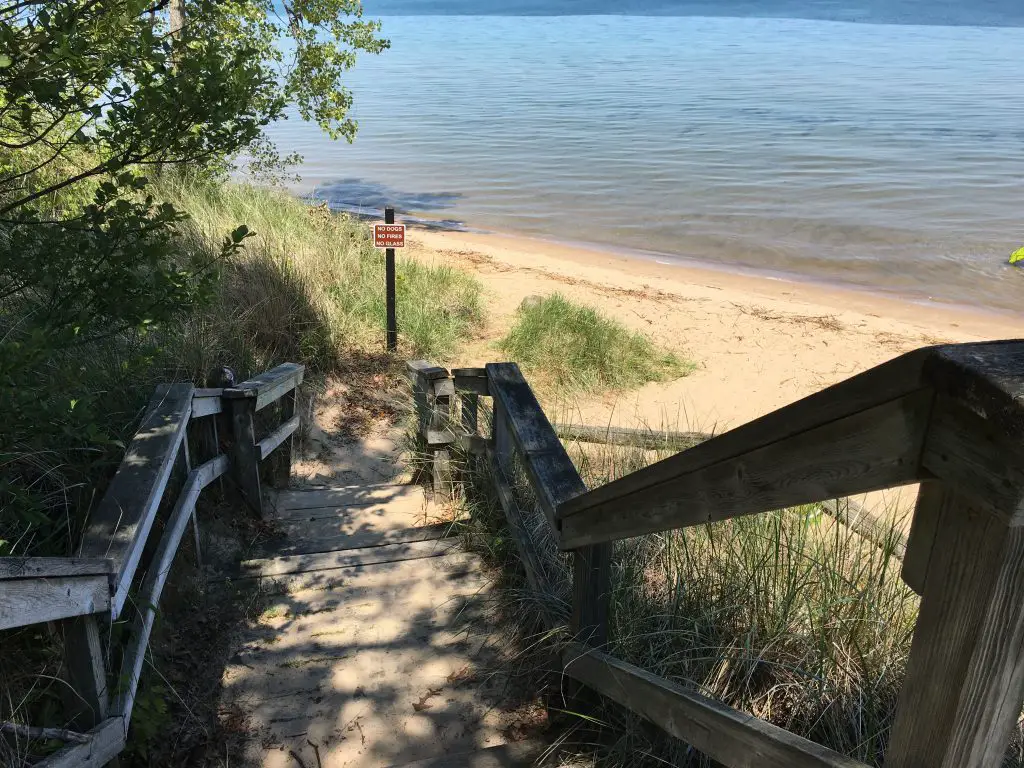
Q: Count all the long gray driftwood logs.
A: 2